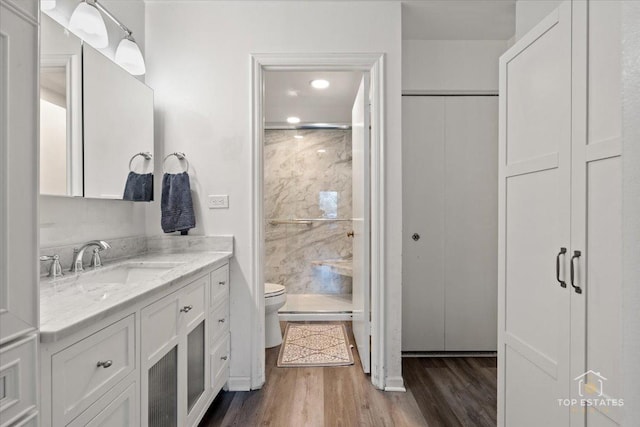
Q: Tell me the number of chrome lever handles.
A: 2